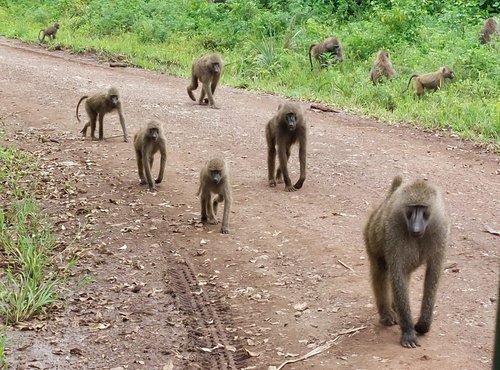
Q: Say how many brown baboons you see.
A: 11